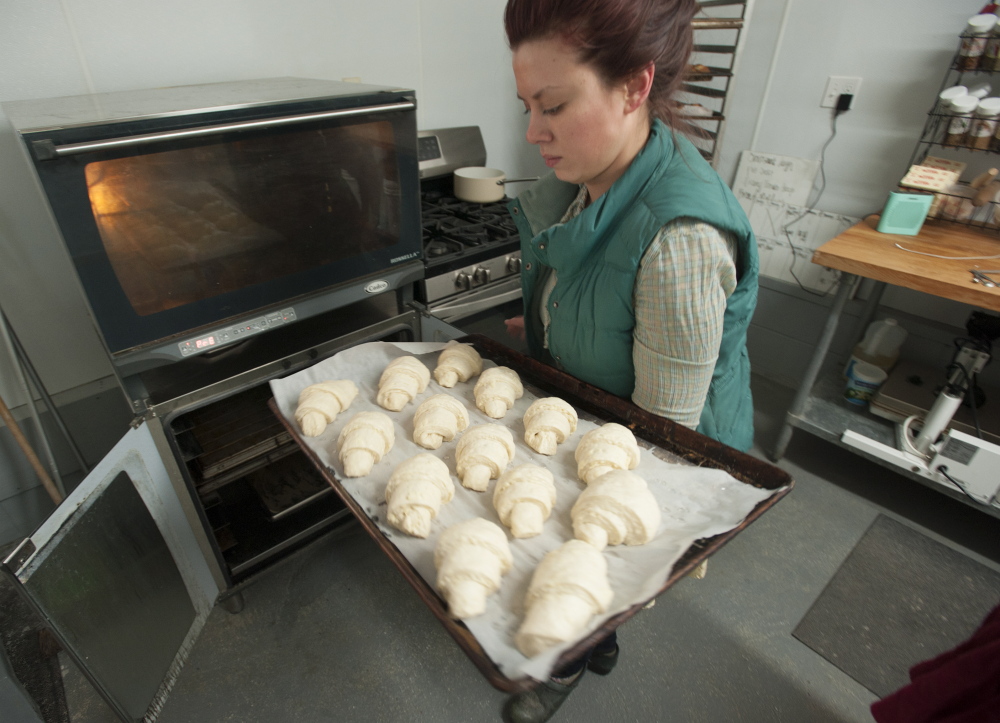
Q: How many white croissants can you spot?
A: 14